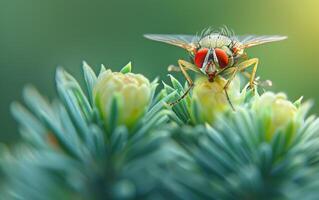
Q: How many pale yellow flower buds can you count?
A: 3